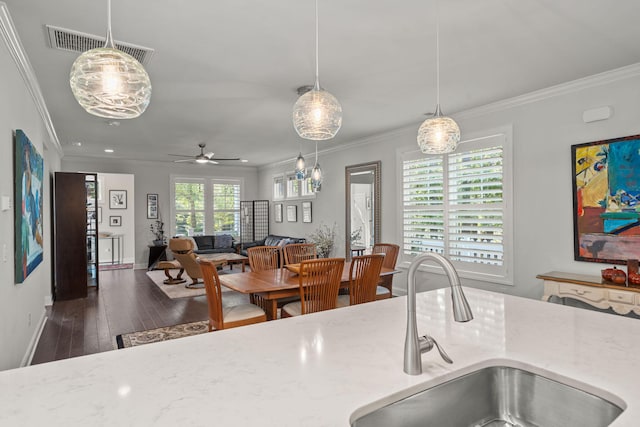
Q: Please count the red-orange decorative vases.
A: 2